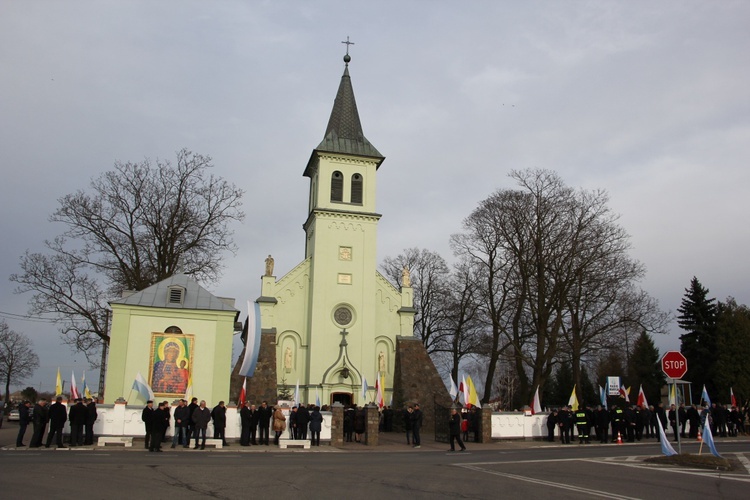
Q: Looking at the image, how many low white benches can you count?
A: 3